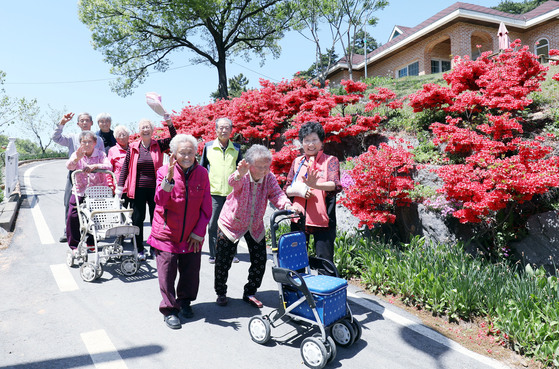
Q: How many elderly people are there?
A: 9